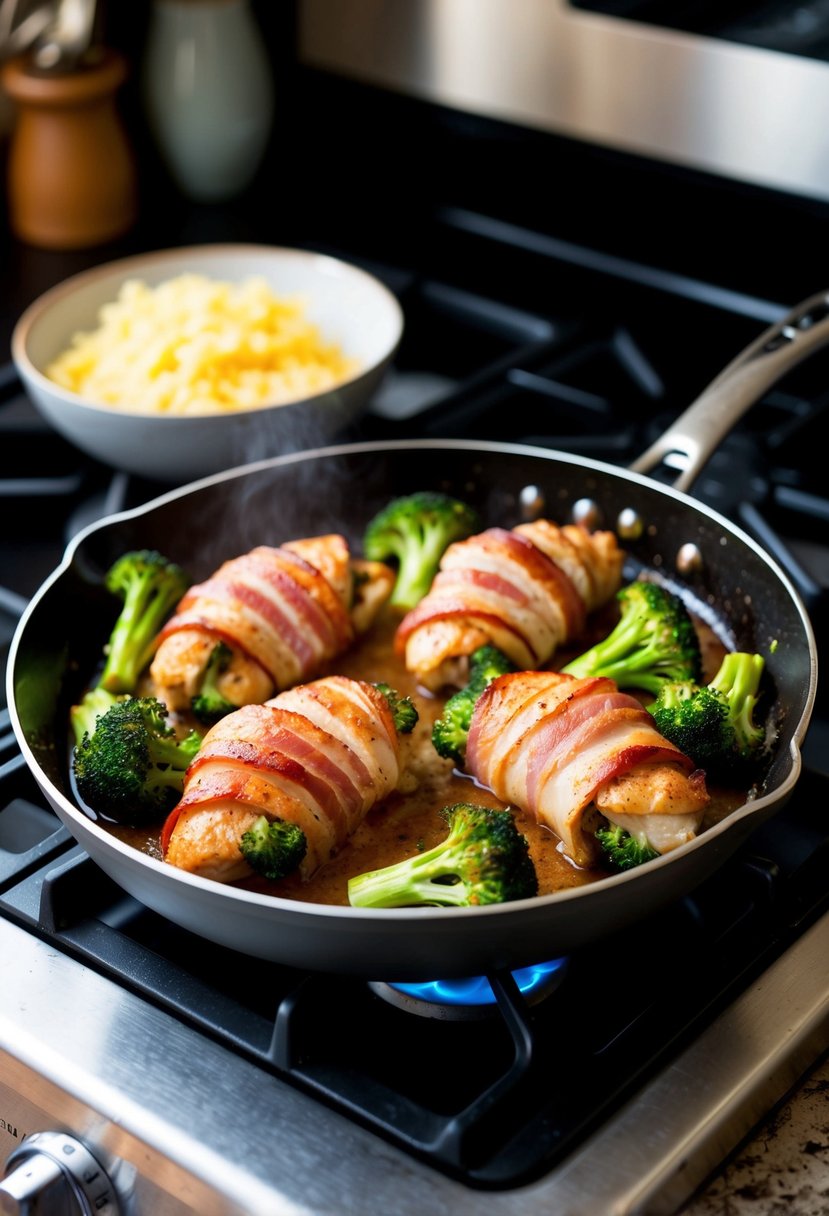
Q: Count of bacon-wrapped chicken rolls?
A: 4